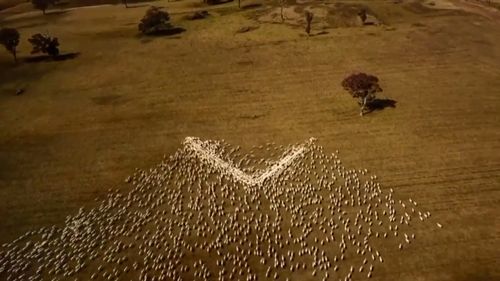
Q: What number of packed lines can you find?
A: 2